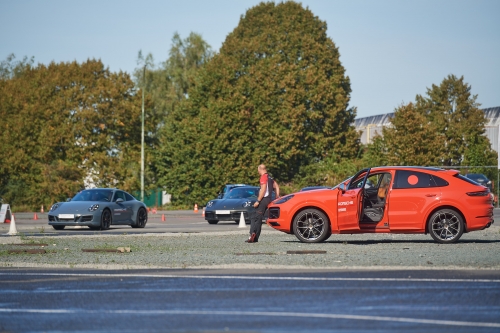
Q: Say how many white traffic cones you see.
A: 2